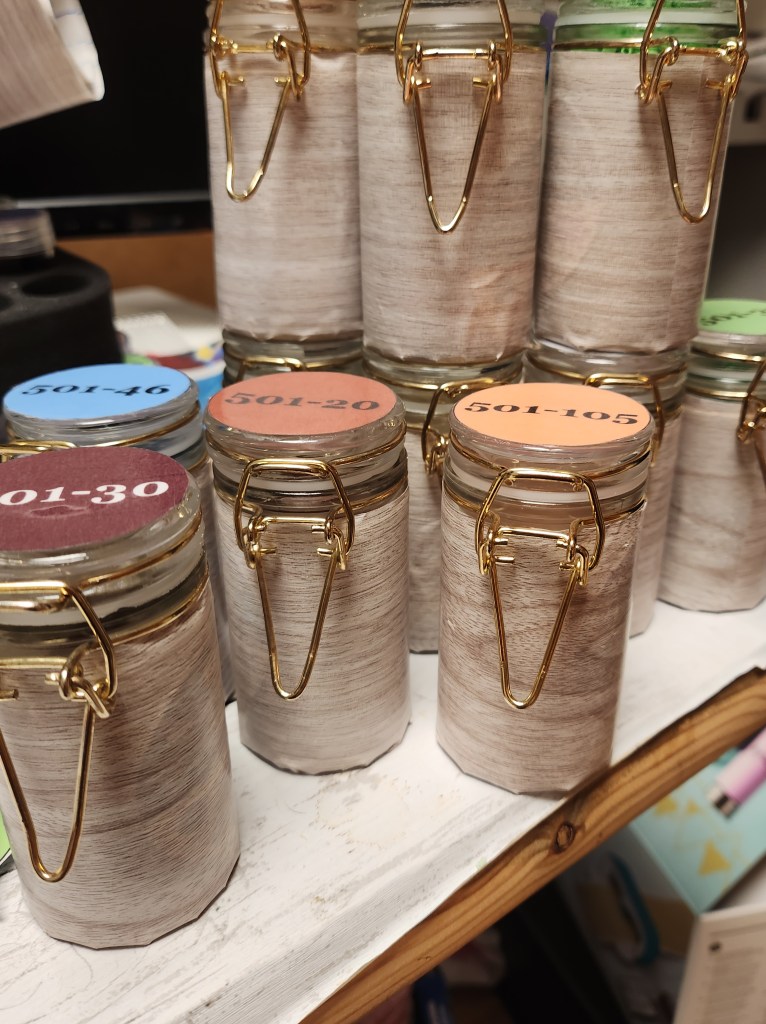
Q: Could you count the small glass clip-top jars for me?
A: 11